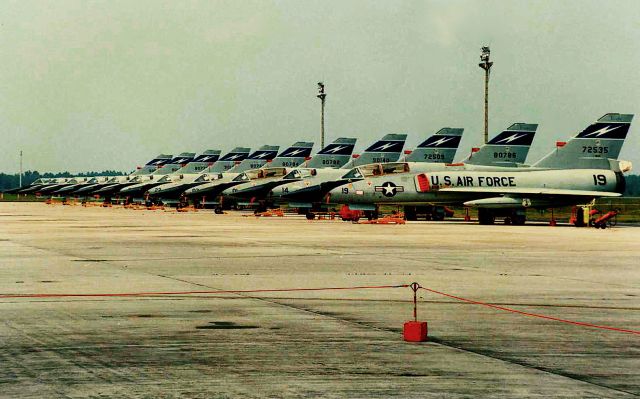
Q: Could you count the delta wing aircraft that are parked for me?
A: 11